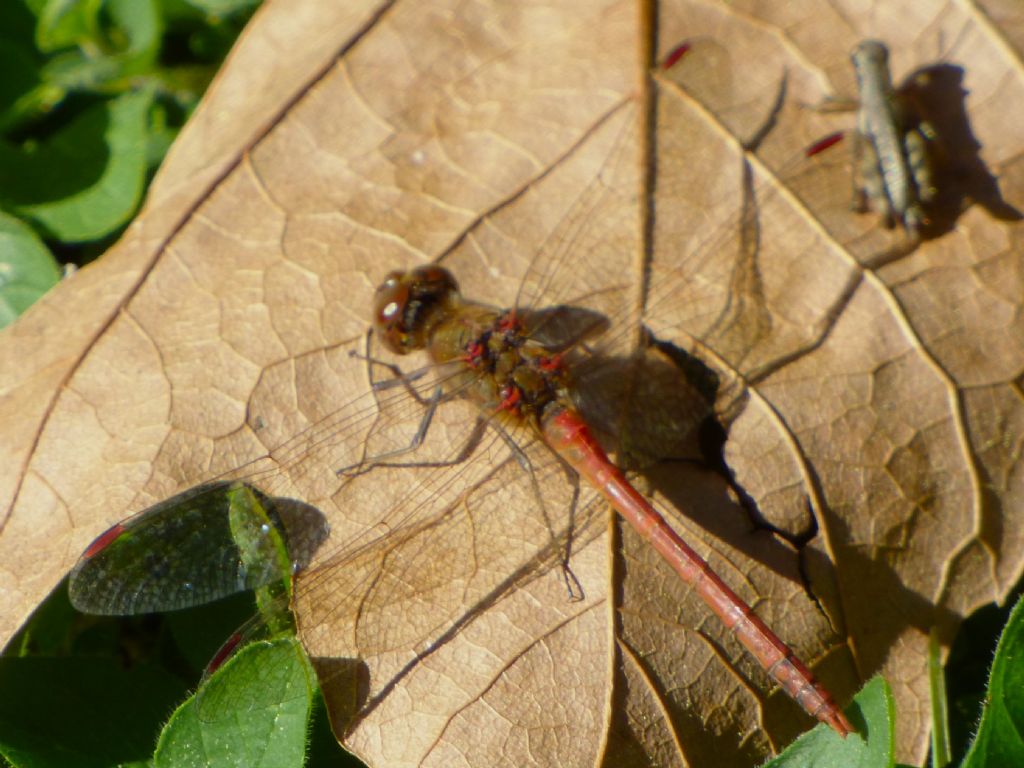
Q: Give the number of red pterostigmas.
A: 4